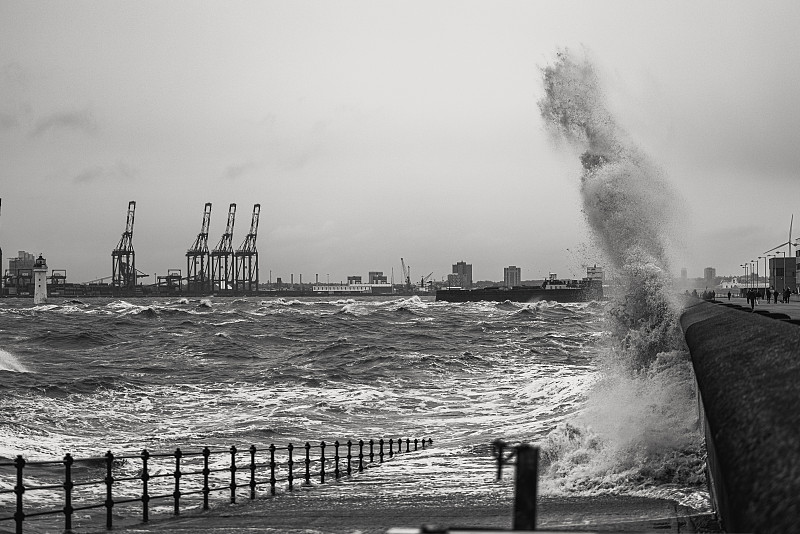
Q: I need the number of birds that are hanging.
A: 0